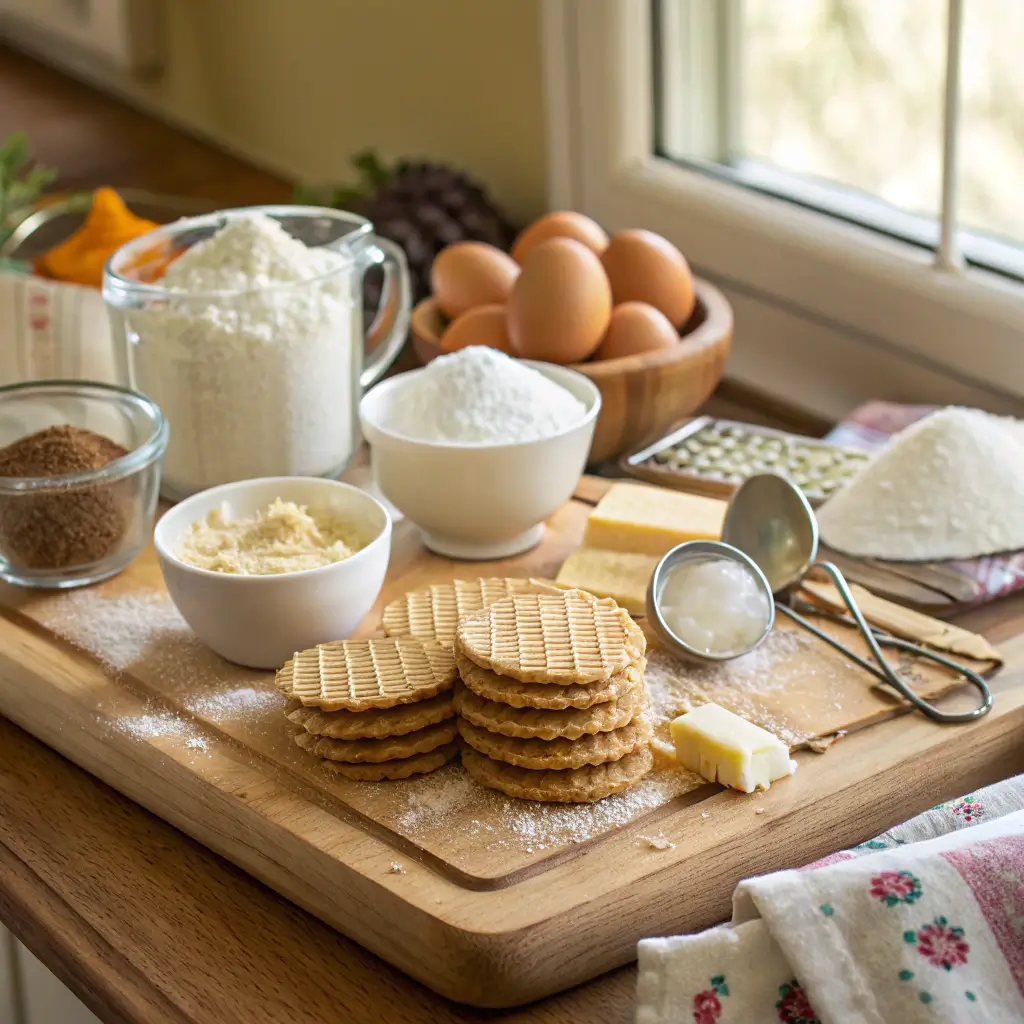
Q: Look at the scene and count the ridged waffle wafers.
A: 10